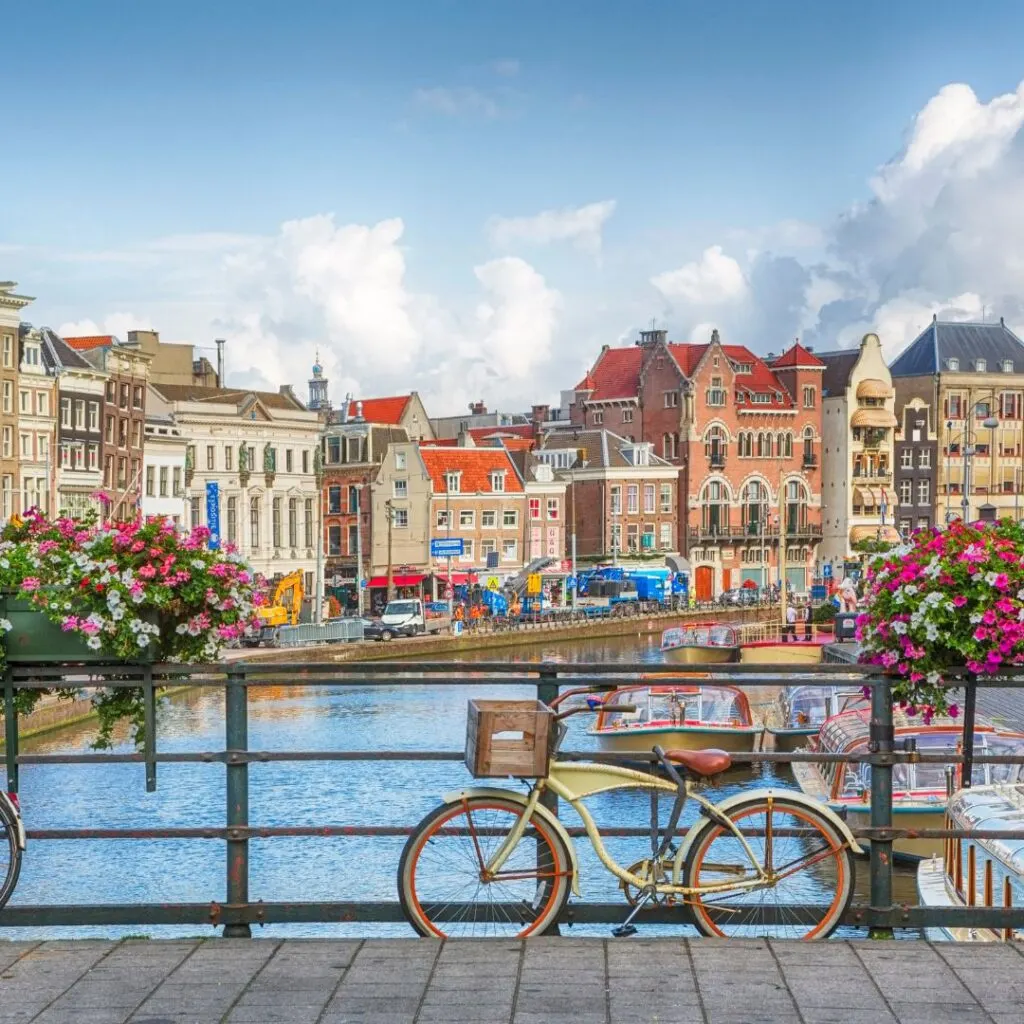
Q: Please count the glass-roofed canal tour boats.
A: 5